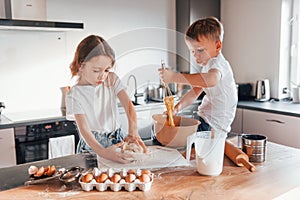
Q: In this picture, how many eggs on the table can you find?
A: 7